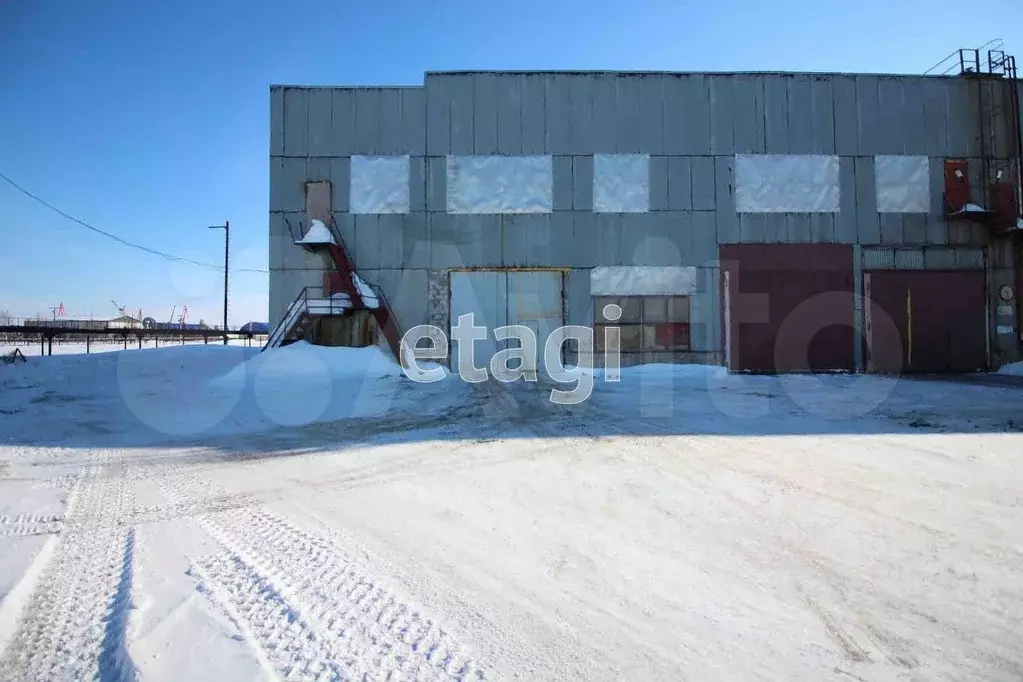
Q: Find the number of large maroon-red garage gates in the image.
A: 2